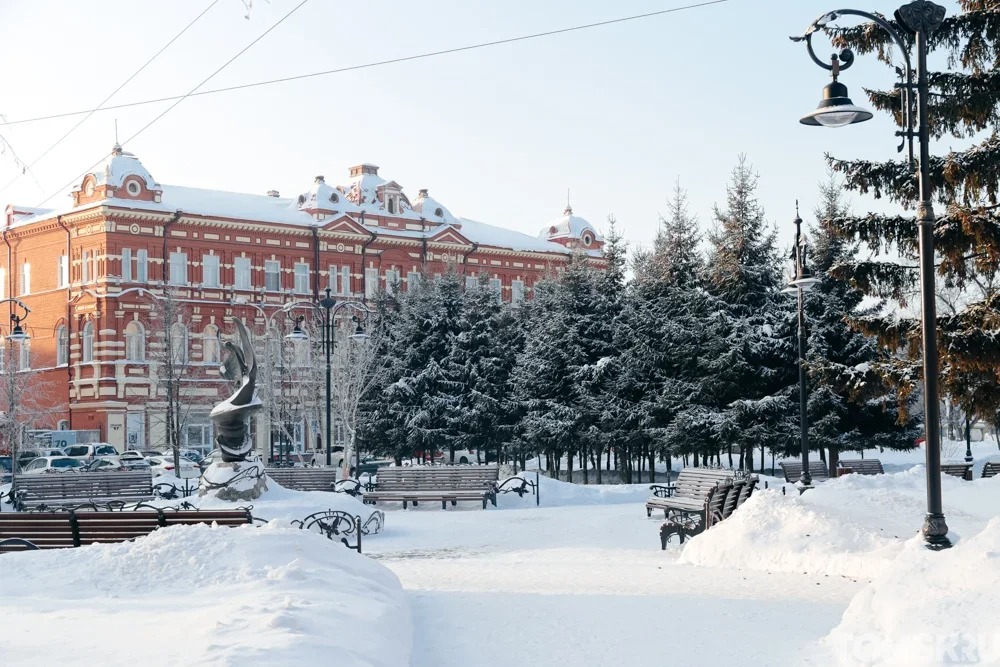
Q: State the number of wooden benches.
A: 10